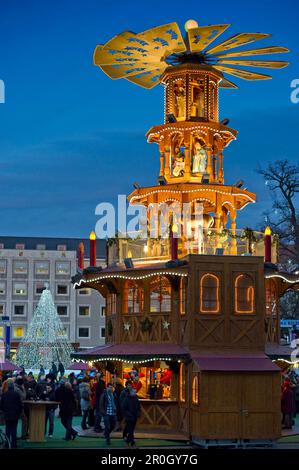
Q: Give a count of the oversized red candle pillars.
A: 4